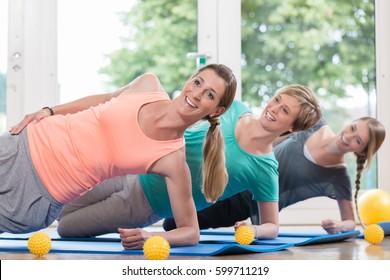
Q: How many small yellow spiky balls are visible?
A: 4